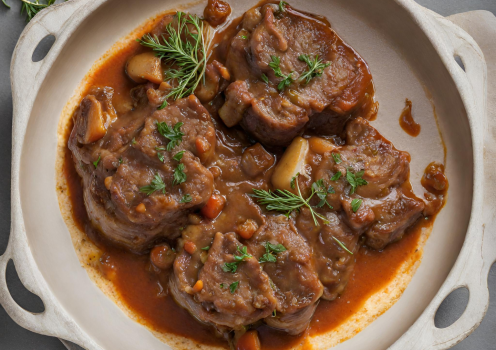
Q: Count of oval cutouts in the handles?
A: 4